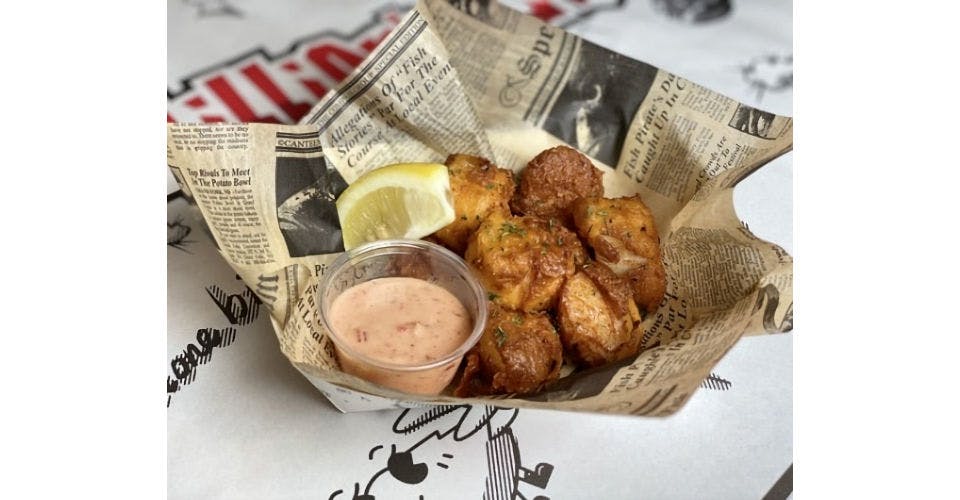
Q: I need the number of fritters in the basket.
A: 6